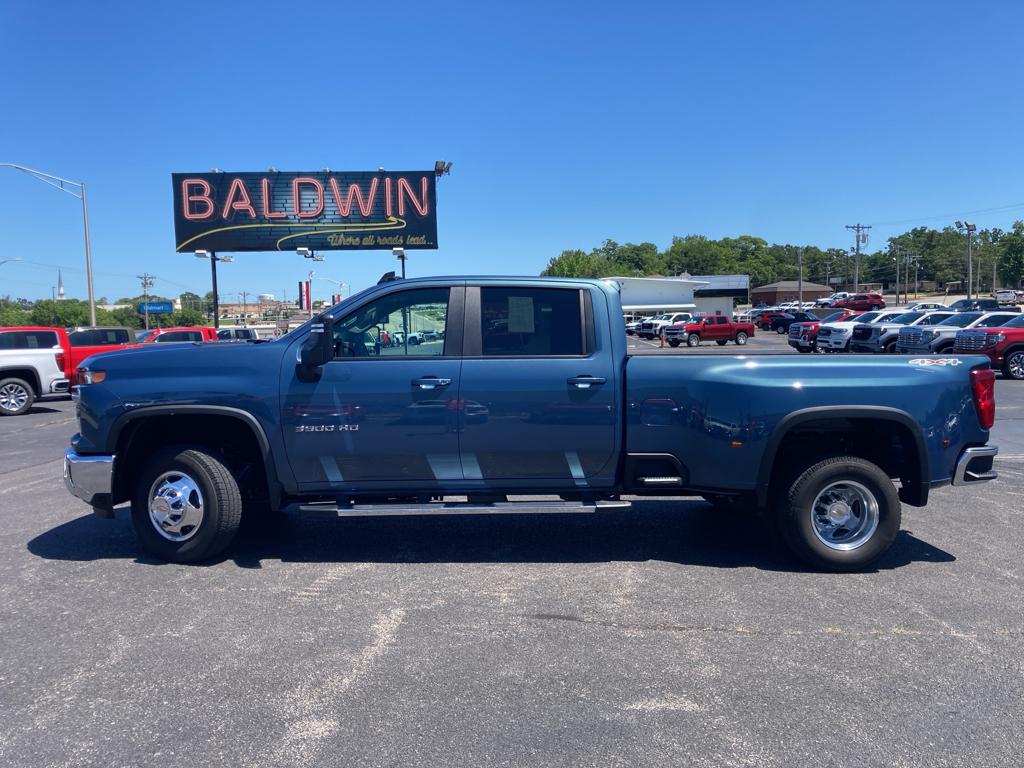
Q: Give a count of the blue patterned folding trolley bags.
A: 0